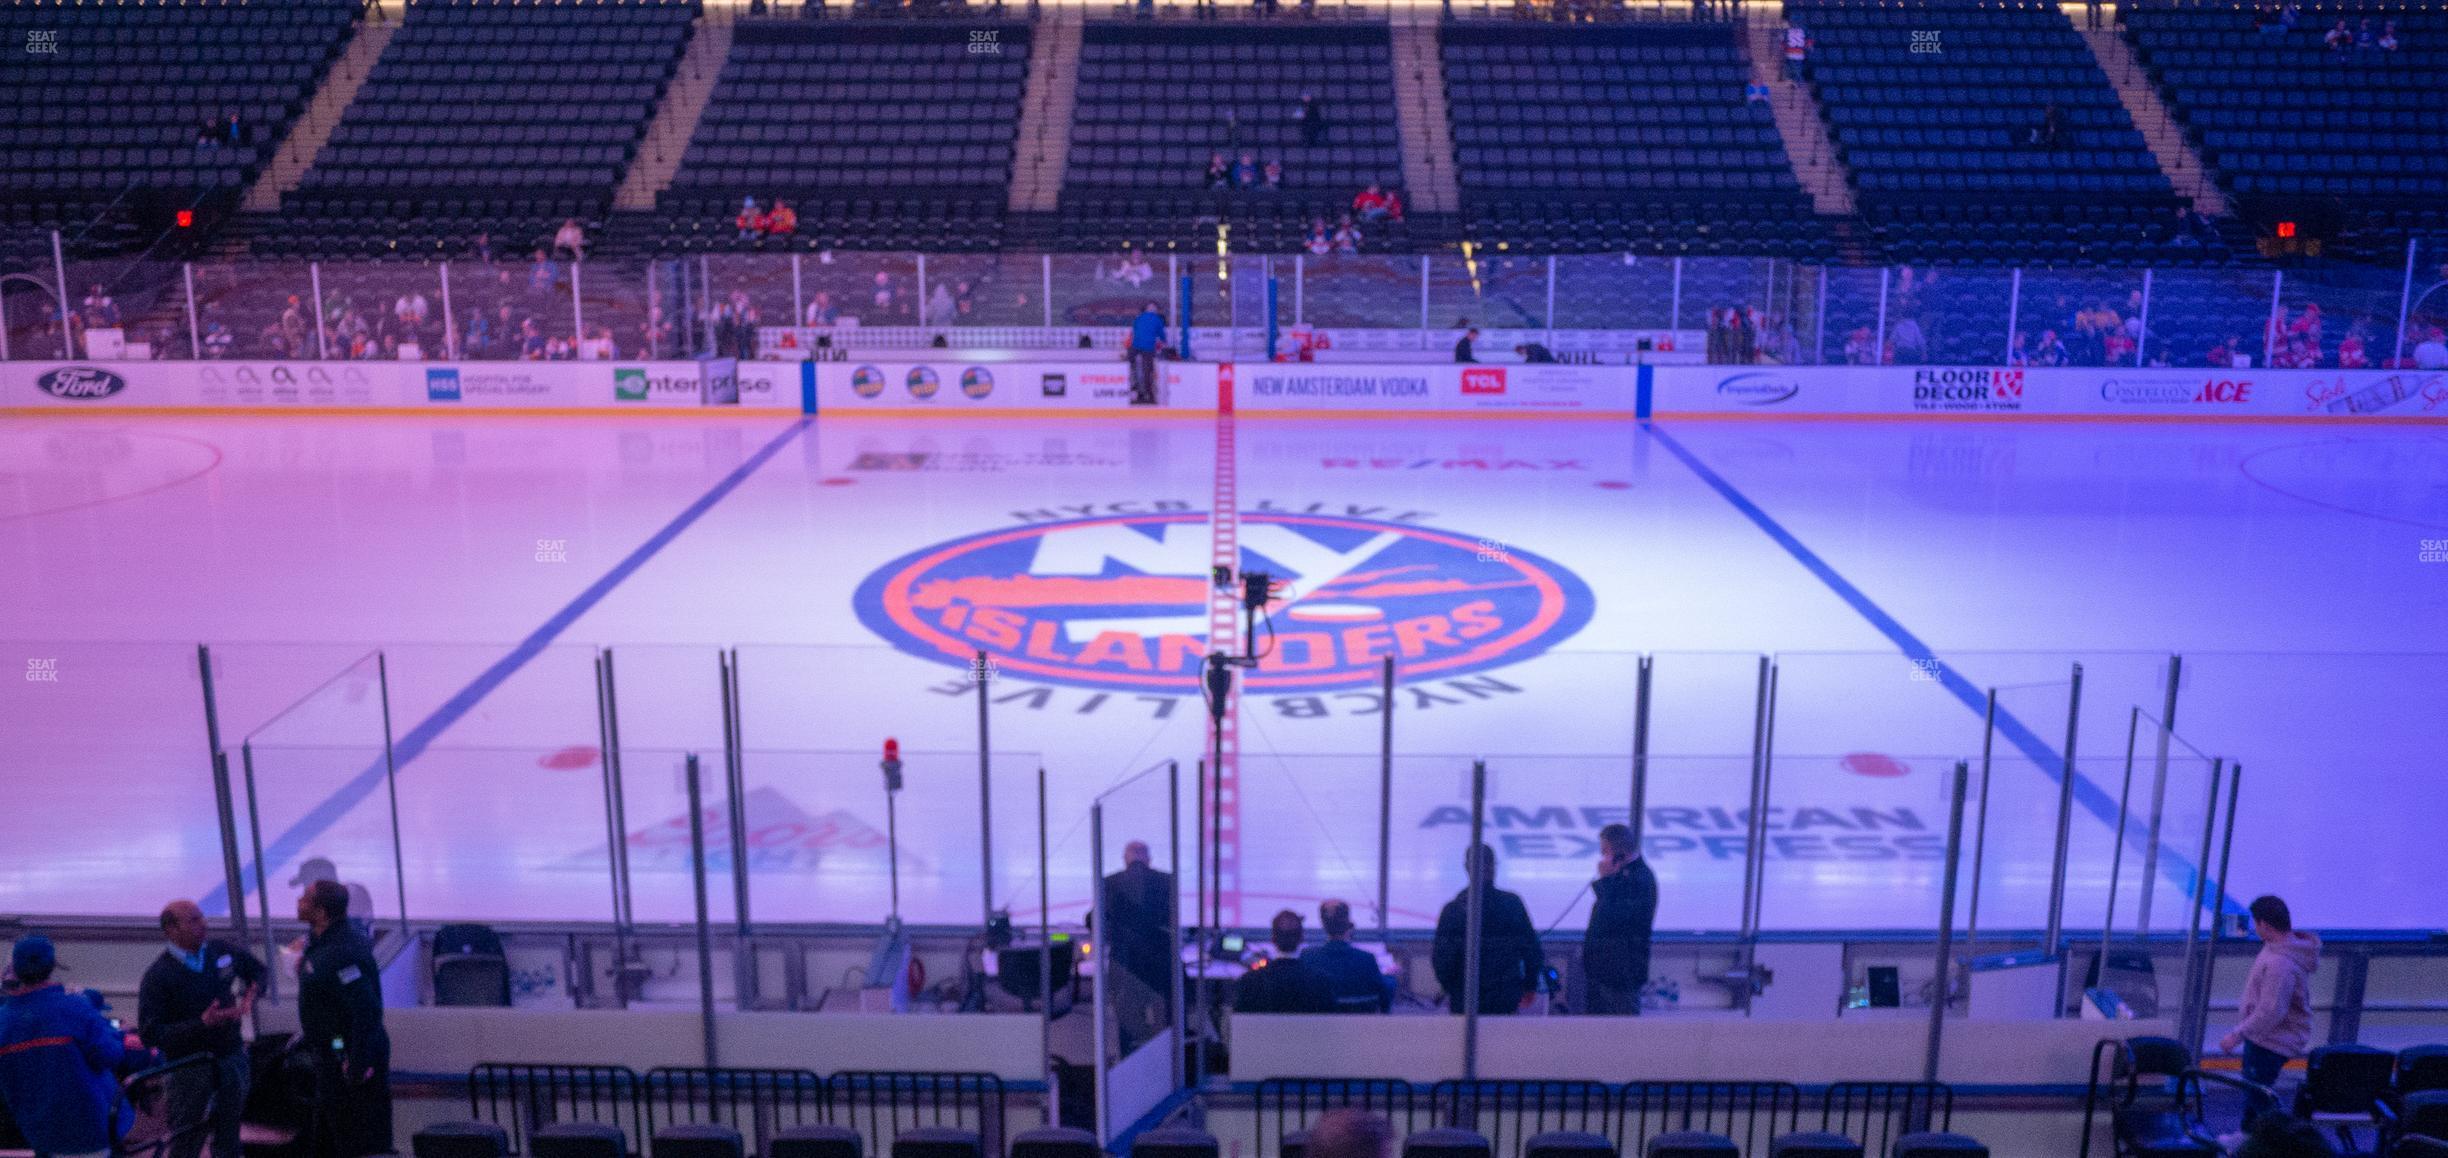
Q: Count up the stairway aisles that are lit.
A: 6